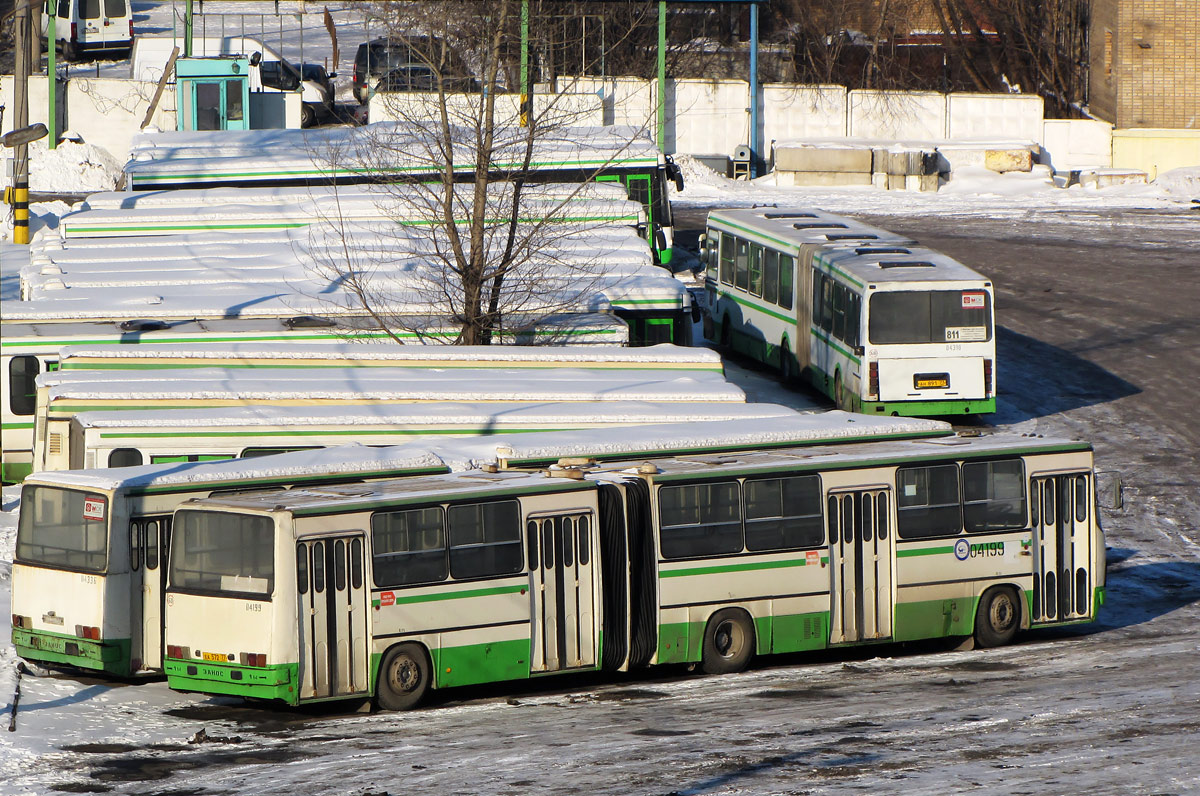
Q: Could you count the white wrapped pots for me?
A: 0